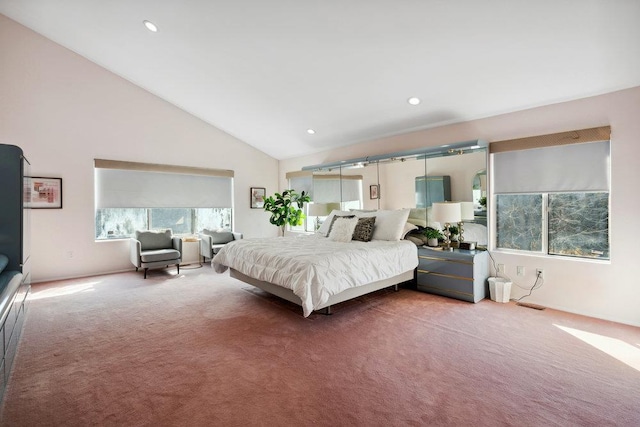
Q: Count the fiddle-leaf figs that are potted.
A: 1